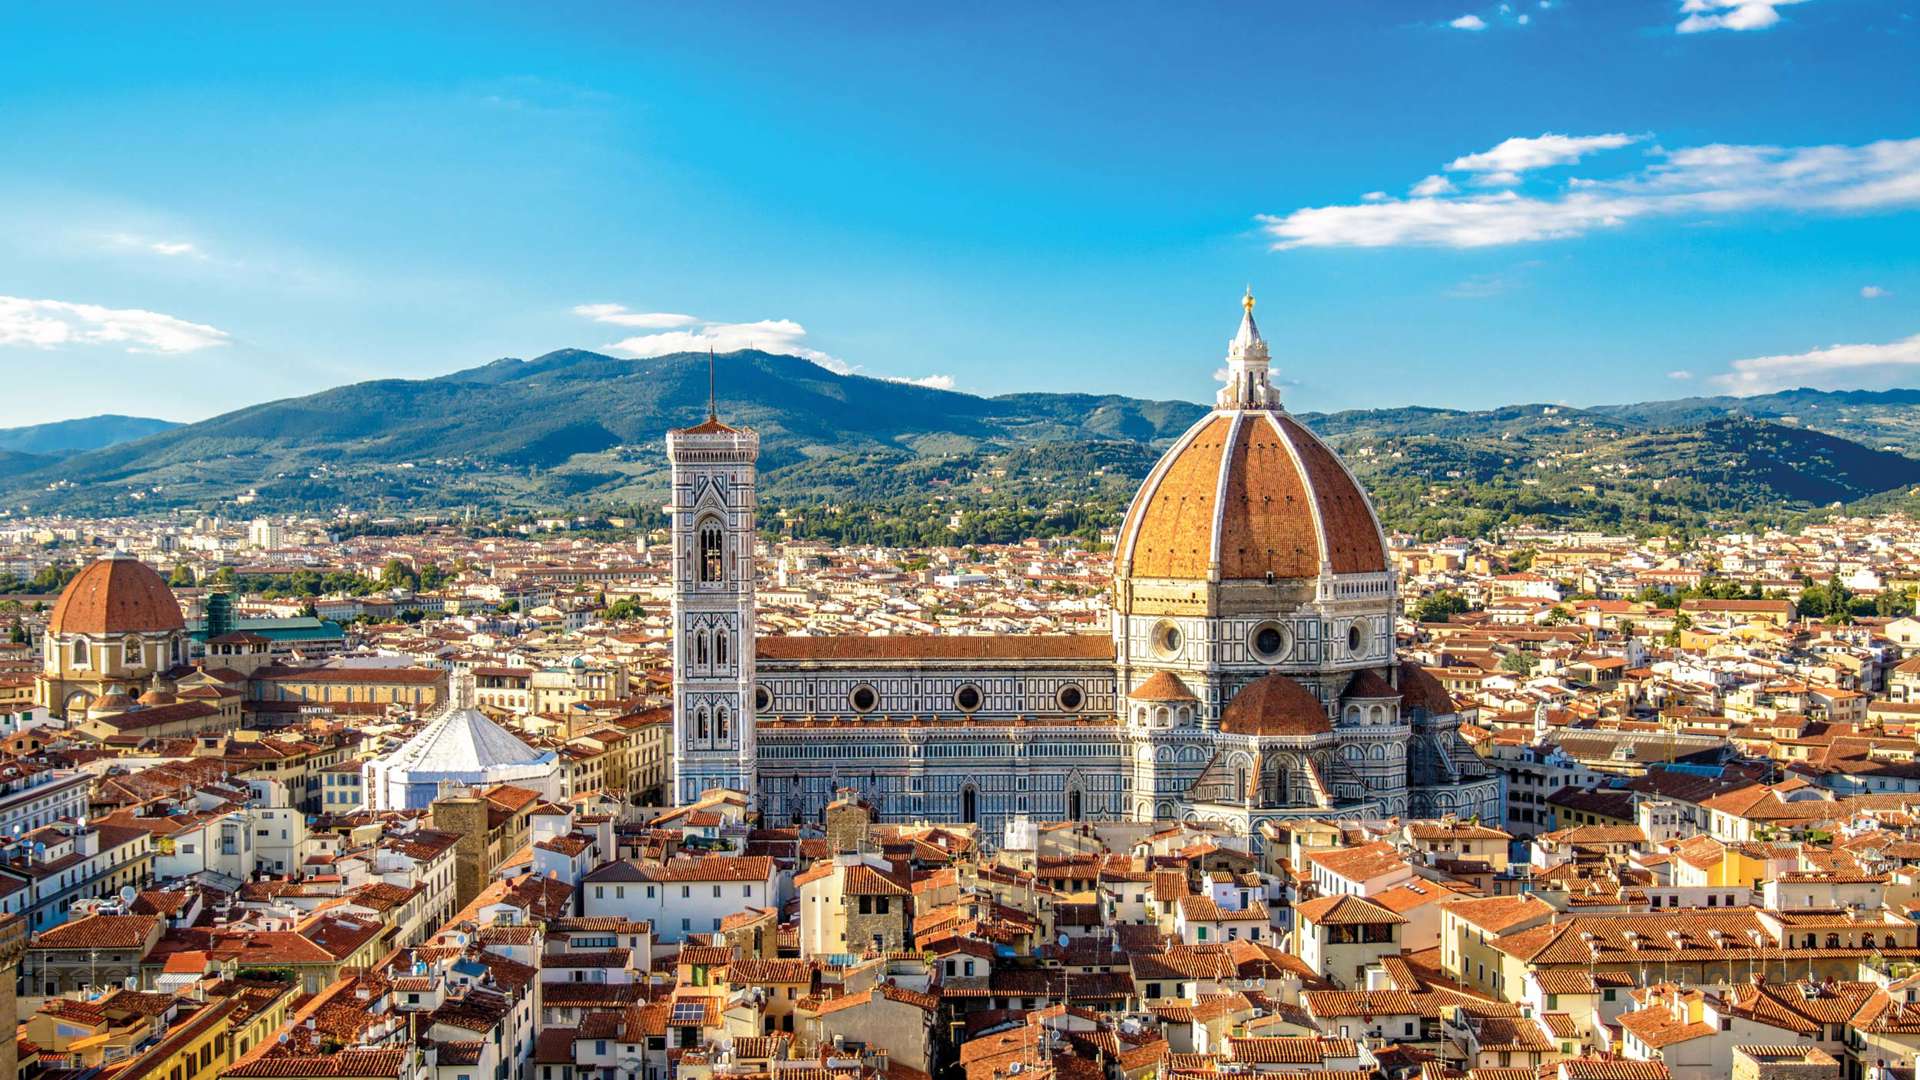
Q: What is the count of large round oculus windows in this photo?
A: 7